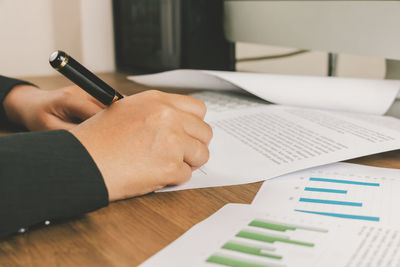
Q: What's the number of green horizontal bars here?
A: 4